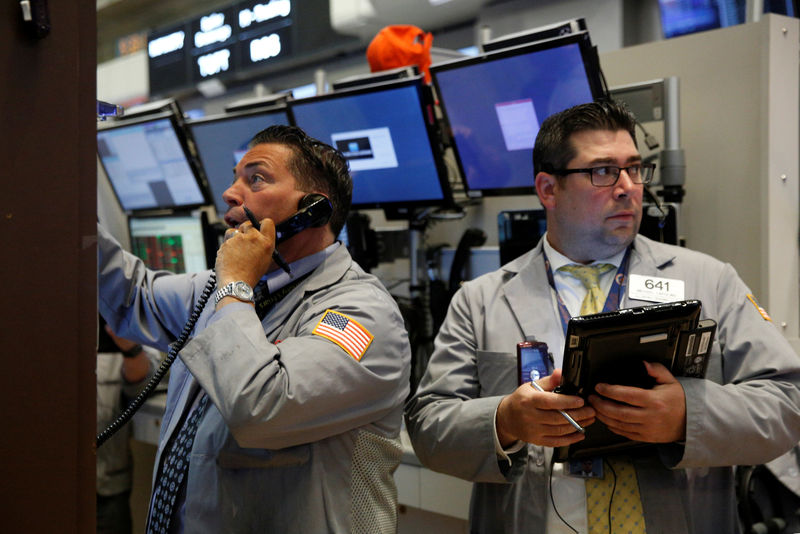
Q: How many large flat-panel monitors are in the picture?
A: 4